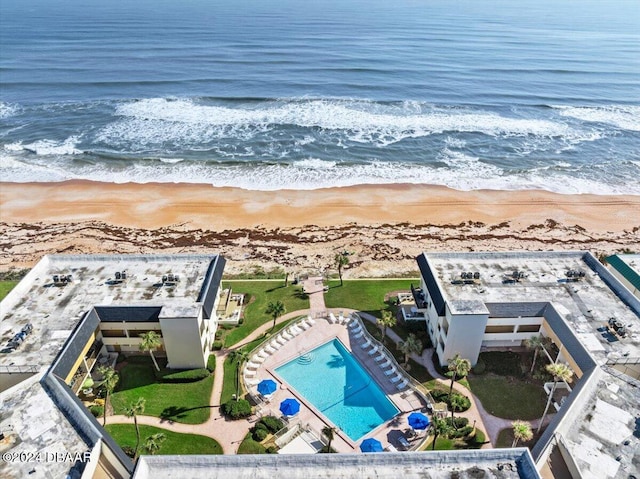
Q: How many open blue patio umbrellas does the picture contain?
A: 4